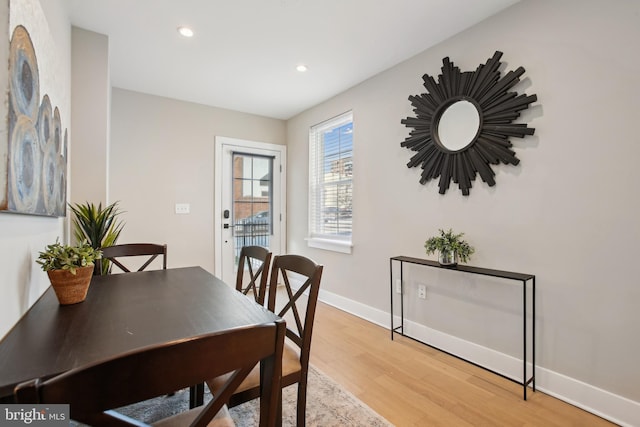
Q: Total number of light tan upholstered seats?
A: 2